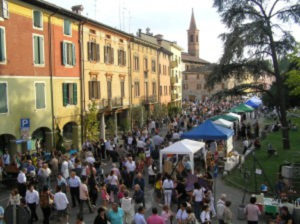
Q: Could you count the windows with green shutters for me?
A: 8